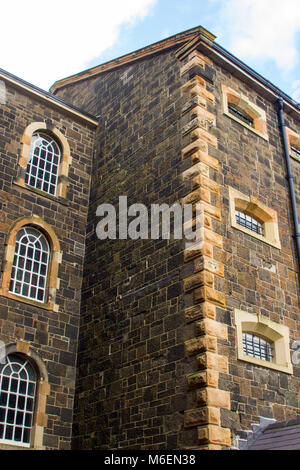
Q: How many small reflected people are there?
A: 0